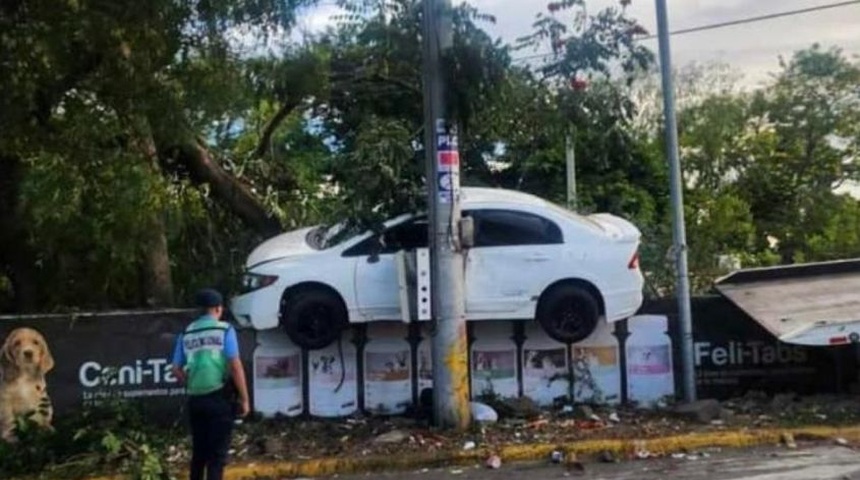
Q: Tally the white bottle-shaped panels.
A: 8